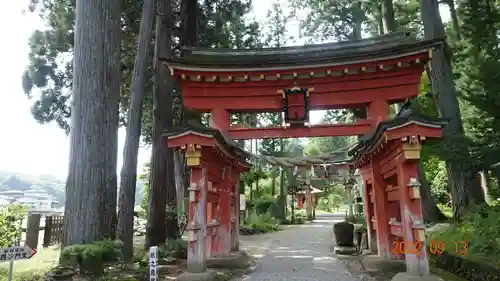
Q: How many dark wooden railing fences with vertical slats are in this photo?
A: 1